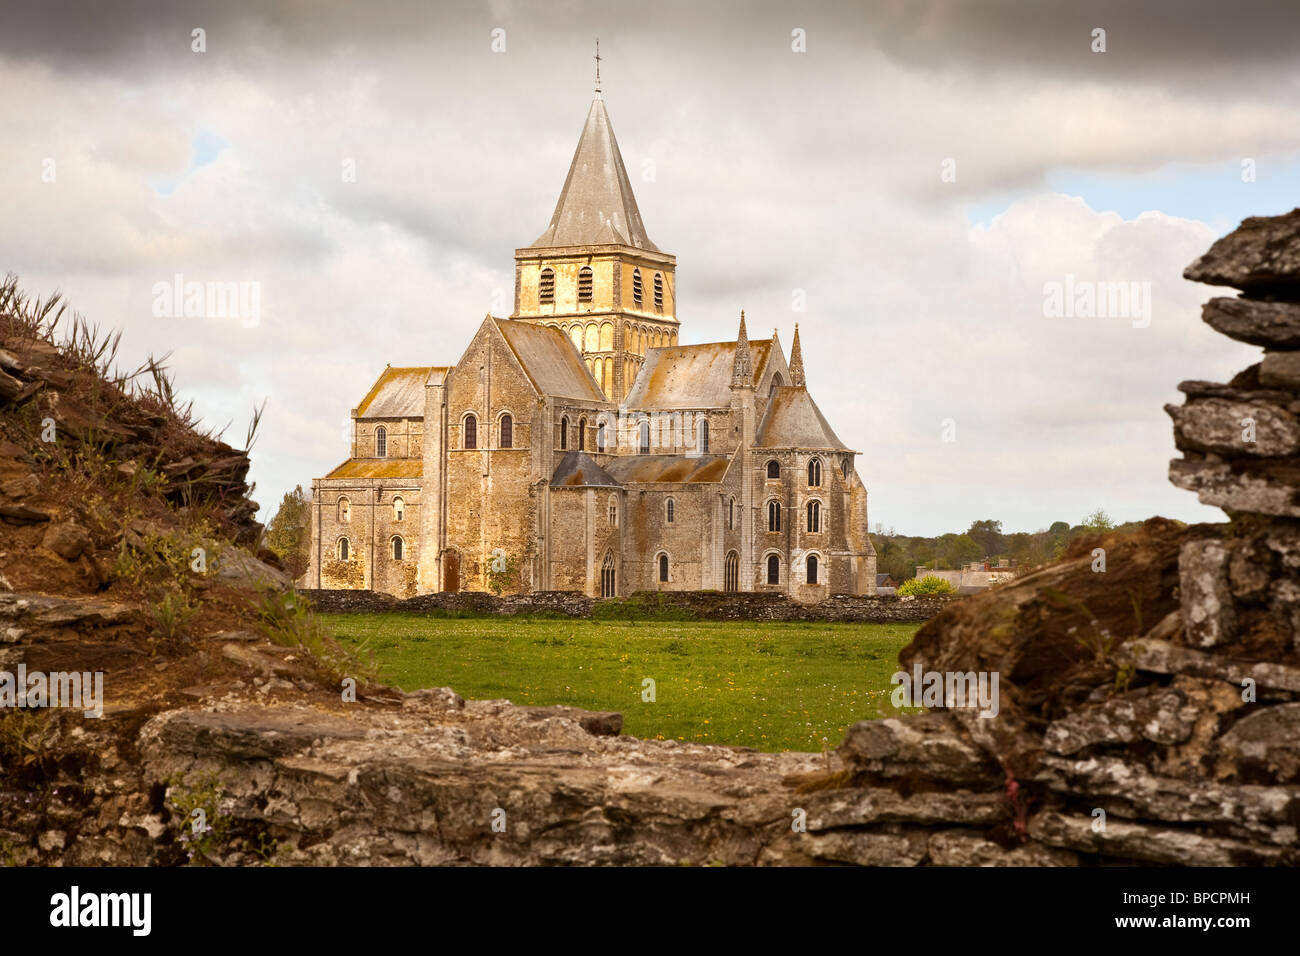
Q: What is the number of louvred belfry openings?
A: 4